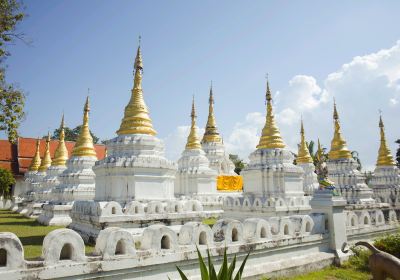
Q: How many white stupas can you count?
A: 11